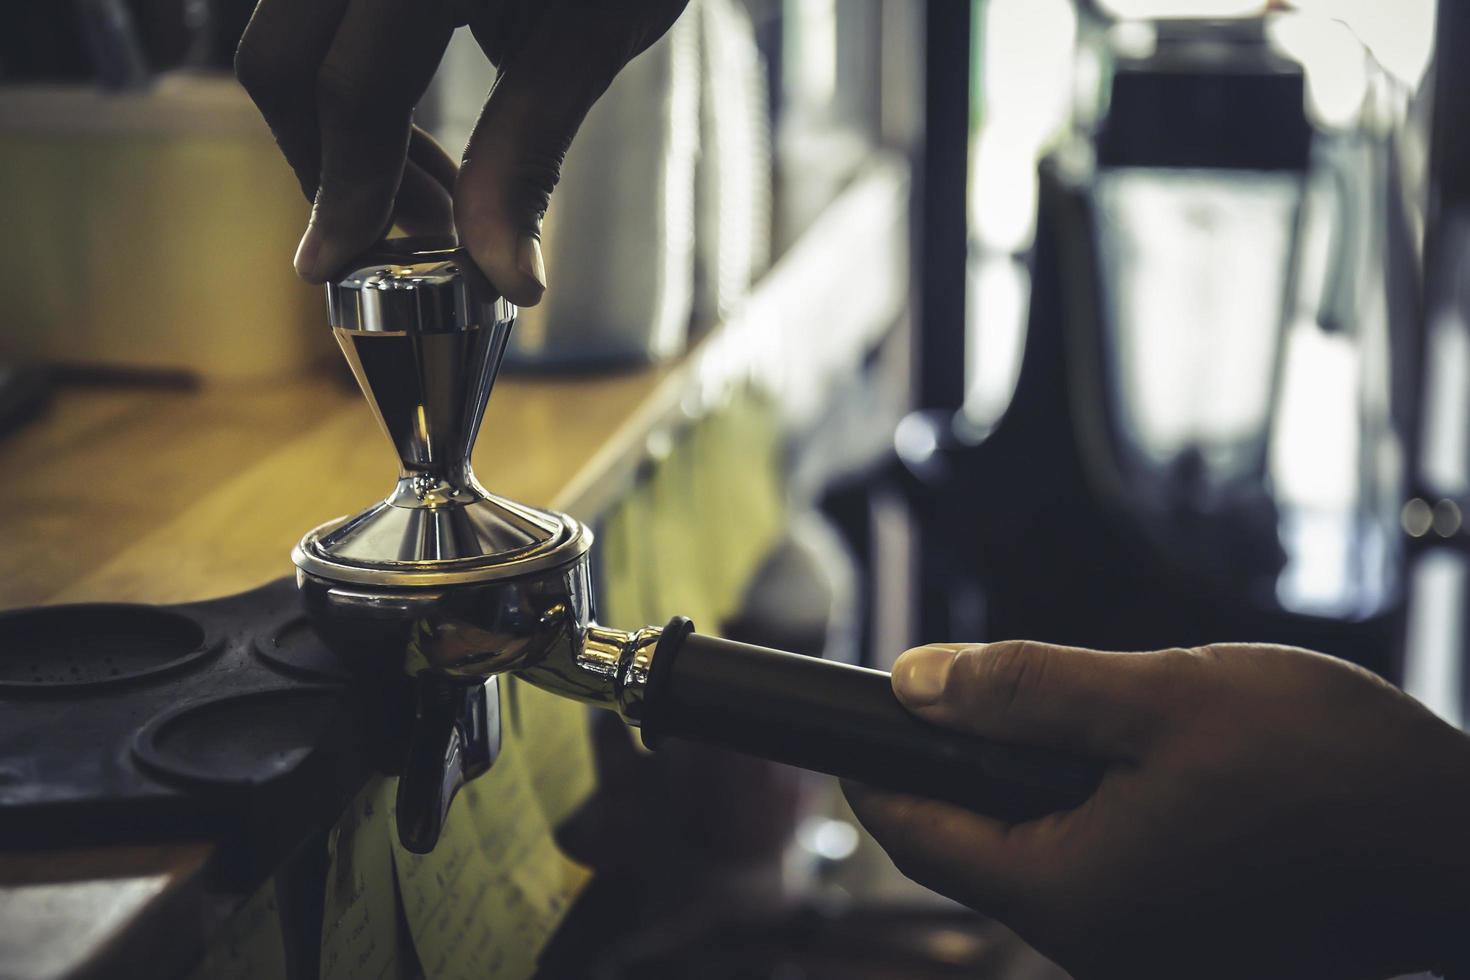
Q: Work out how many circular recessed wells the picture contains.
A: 3